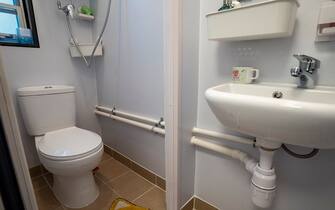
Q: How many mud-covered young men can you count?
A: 0